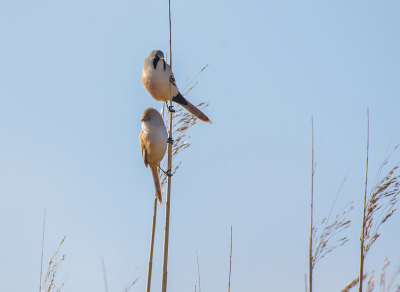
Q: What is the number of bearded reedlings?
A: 2